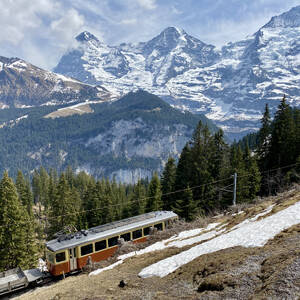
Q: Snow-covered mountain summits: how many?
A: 3